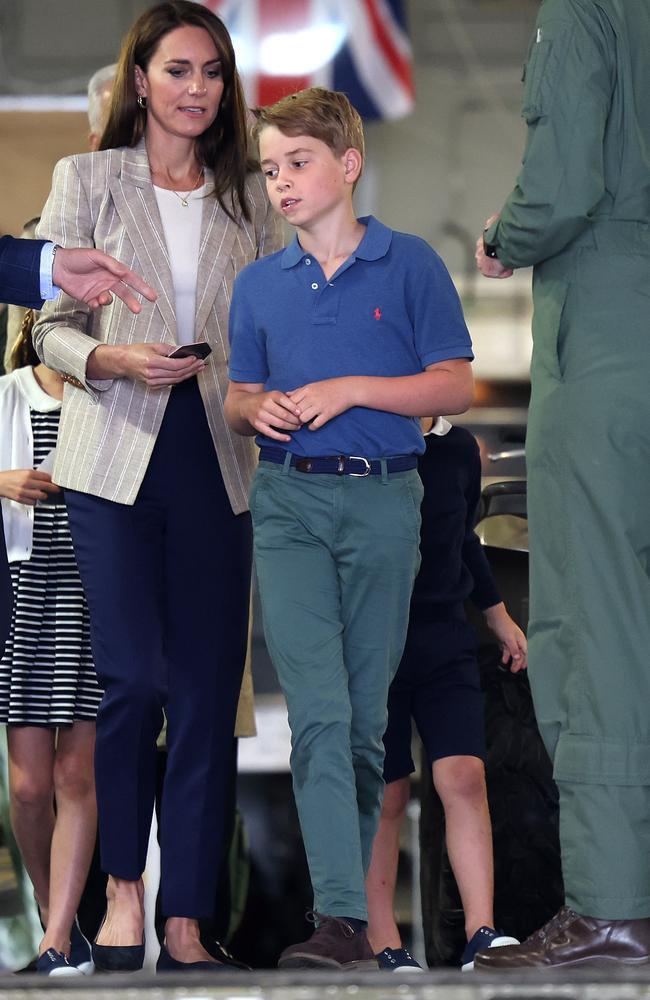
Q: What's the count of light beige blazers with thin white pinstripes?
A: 1